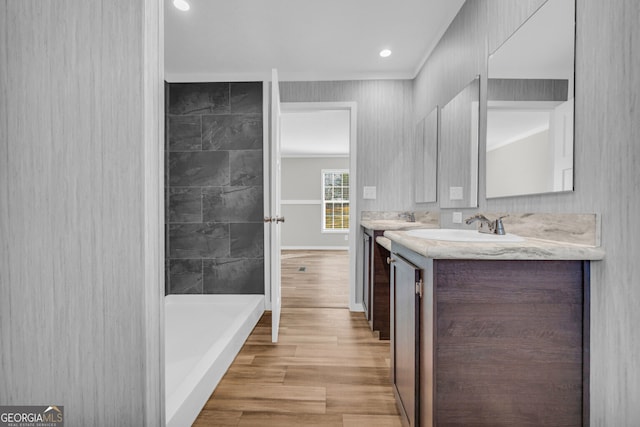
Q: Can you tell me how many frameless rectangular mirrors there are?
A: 3